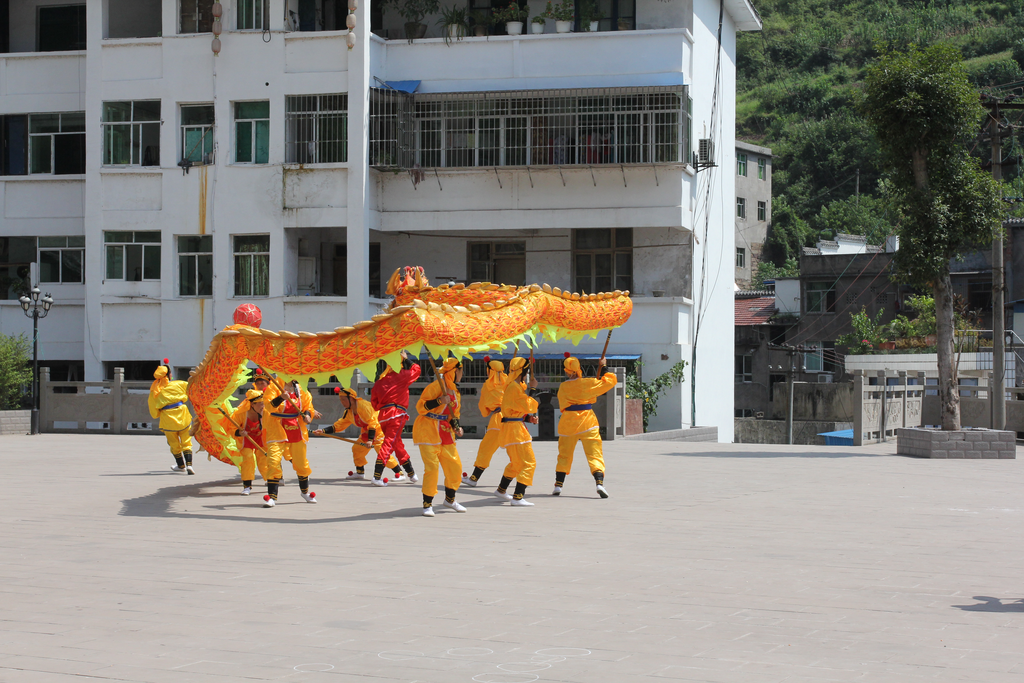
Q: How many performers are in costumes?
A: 10